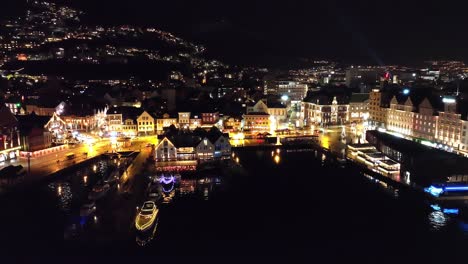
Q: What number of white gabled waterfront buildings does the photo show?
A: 3